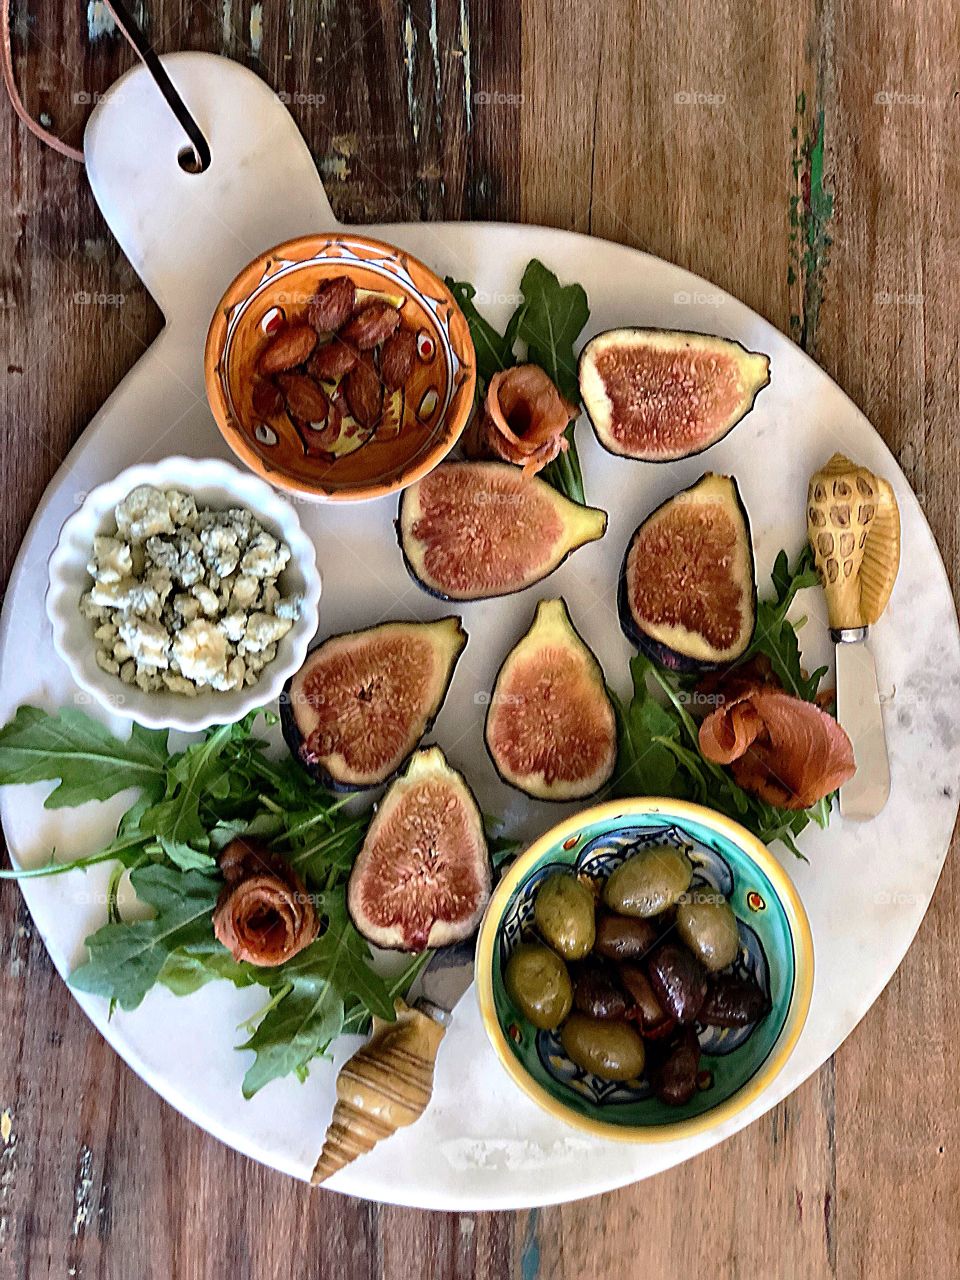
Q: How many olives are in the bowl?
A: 11